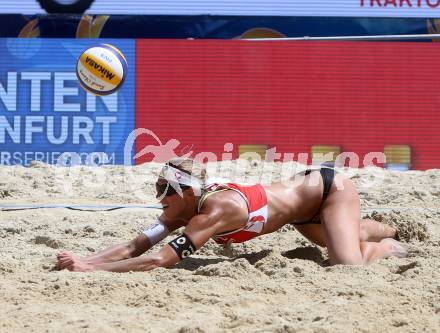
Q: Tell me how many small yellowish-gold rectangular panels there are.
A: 3